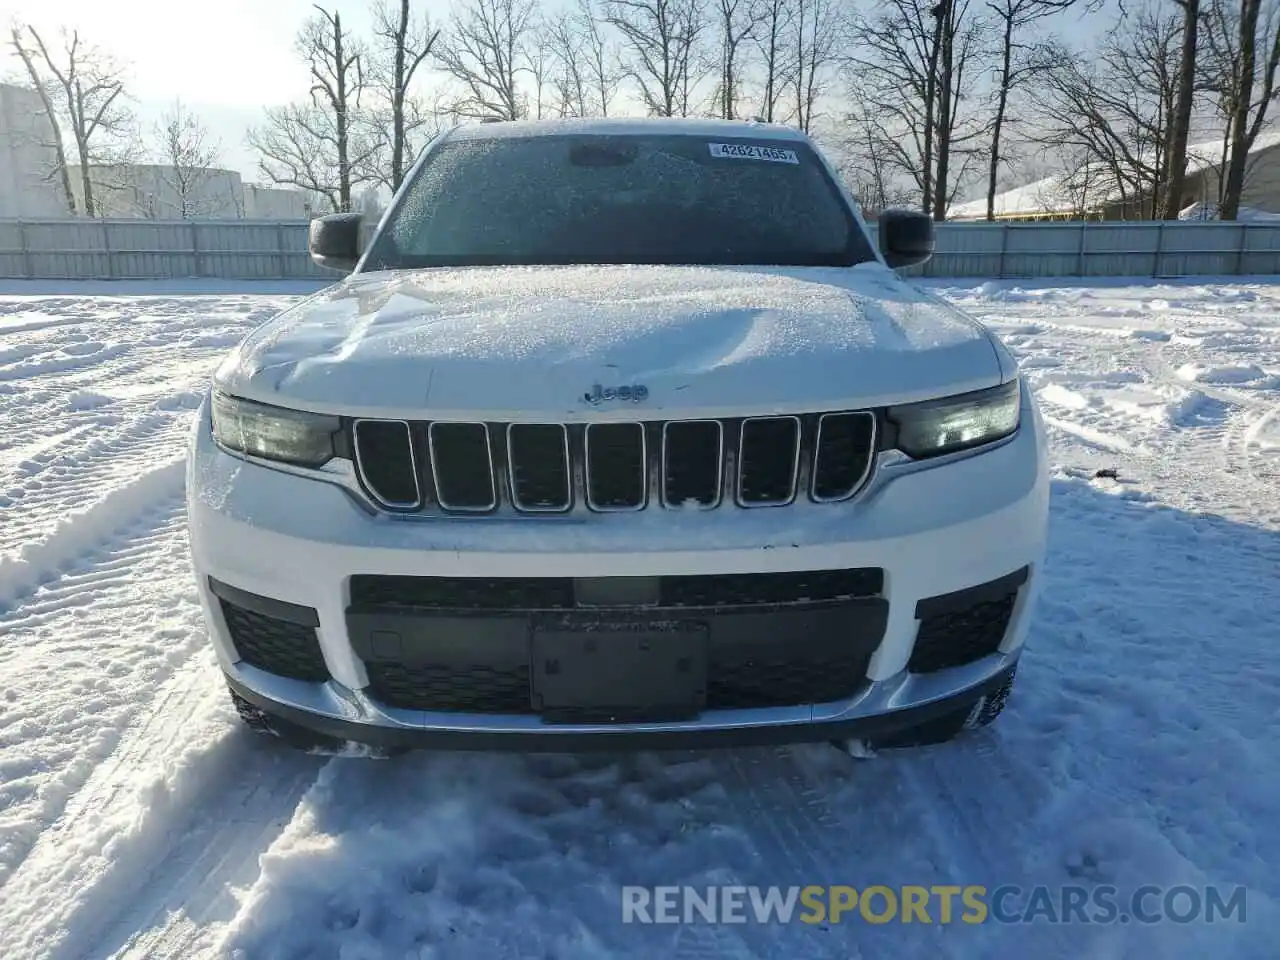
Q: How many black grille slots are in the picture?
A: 7